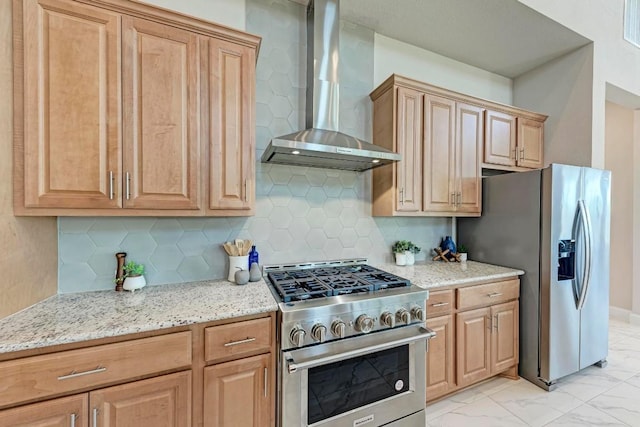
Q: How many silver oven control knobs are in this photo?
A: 7